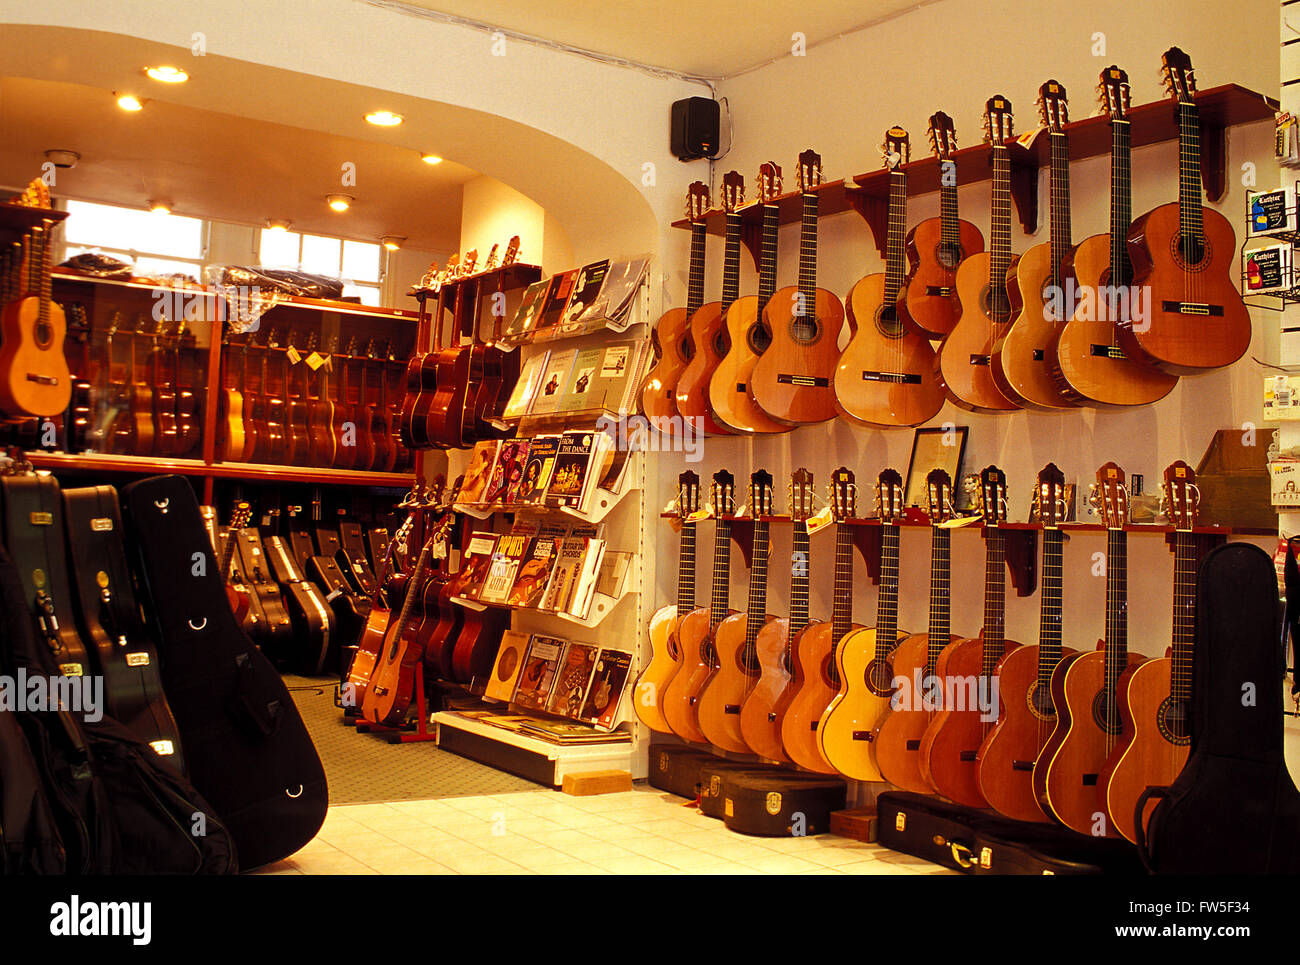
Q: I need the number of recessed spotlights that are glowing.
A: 8